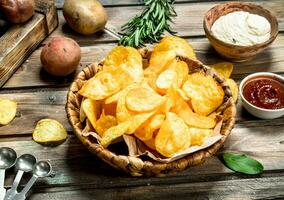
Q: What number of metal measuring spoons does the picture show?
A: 3